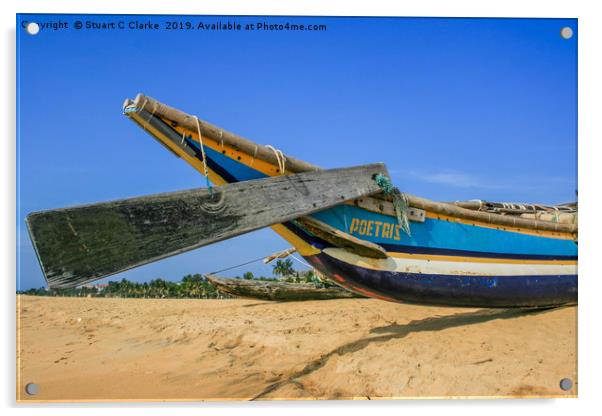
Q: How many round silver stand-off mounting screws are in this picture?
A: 4